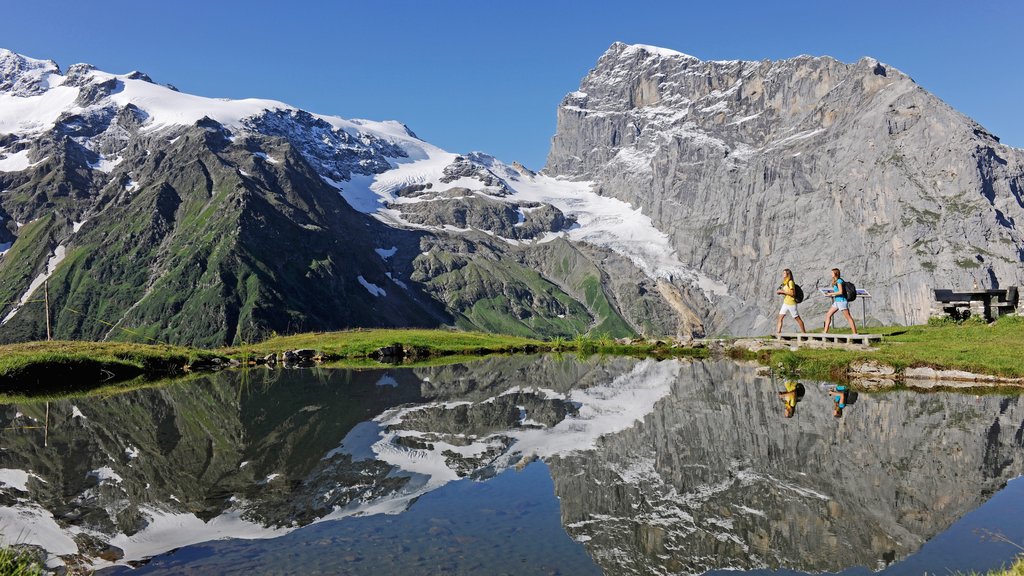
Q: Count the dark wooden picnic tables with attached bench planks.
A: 1